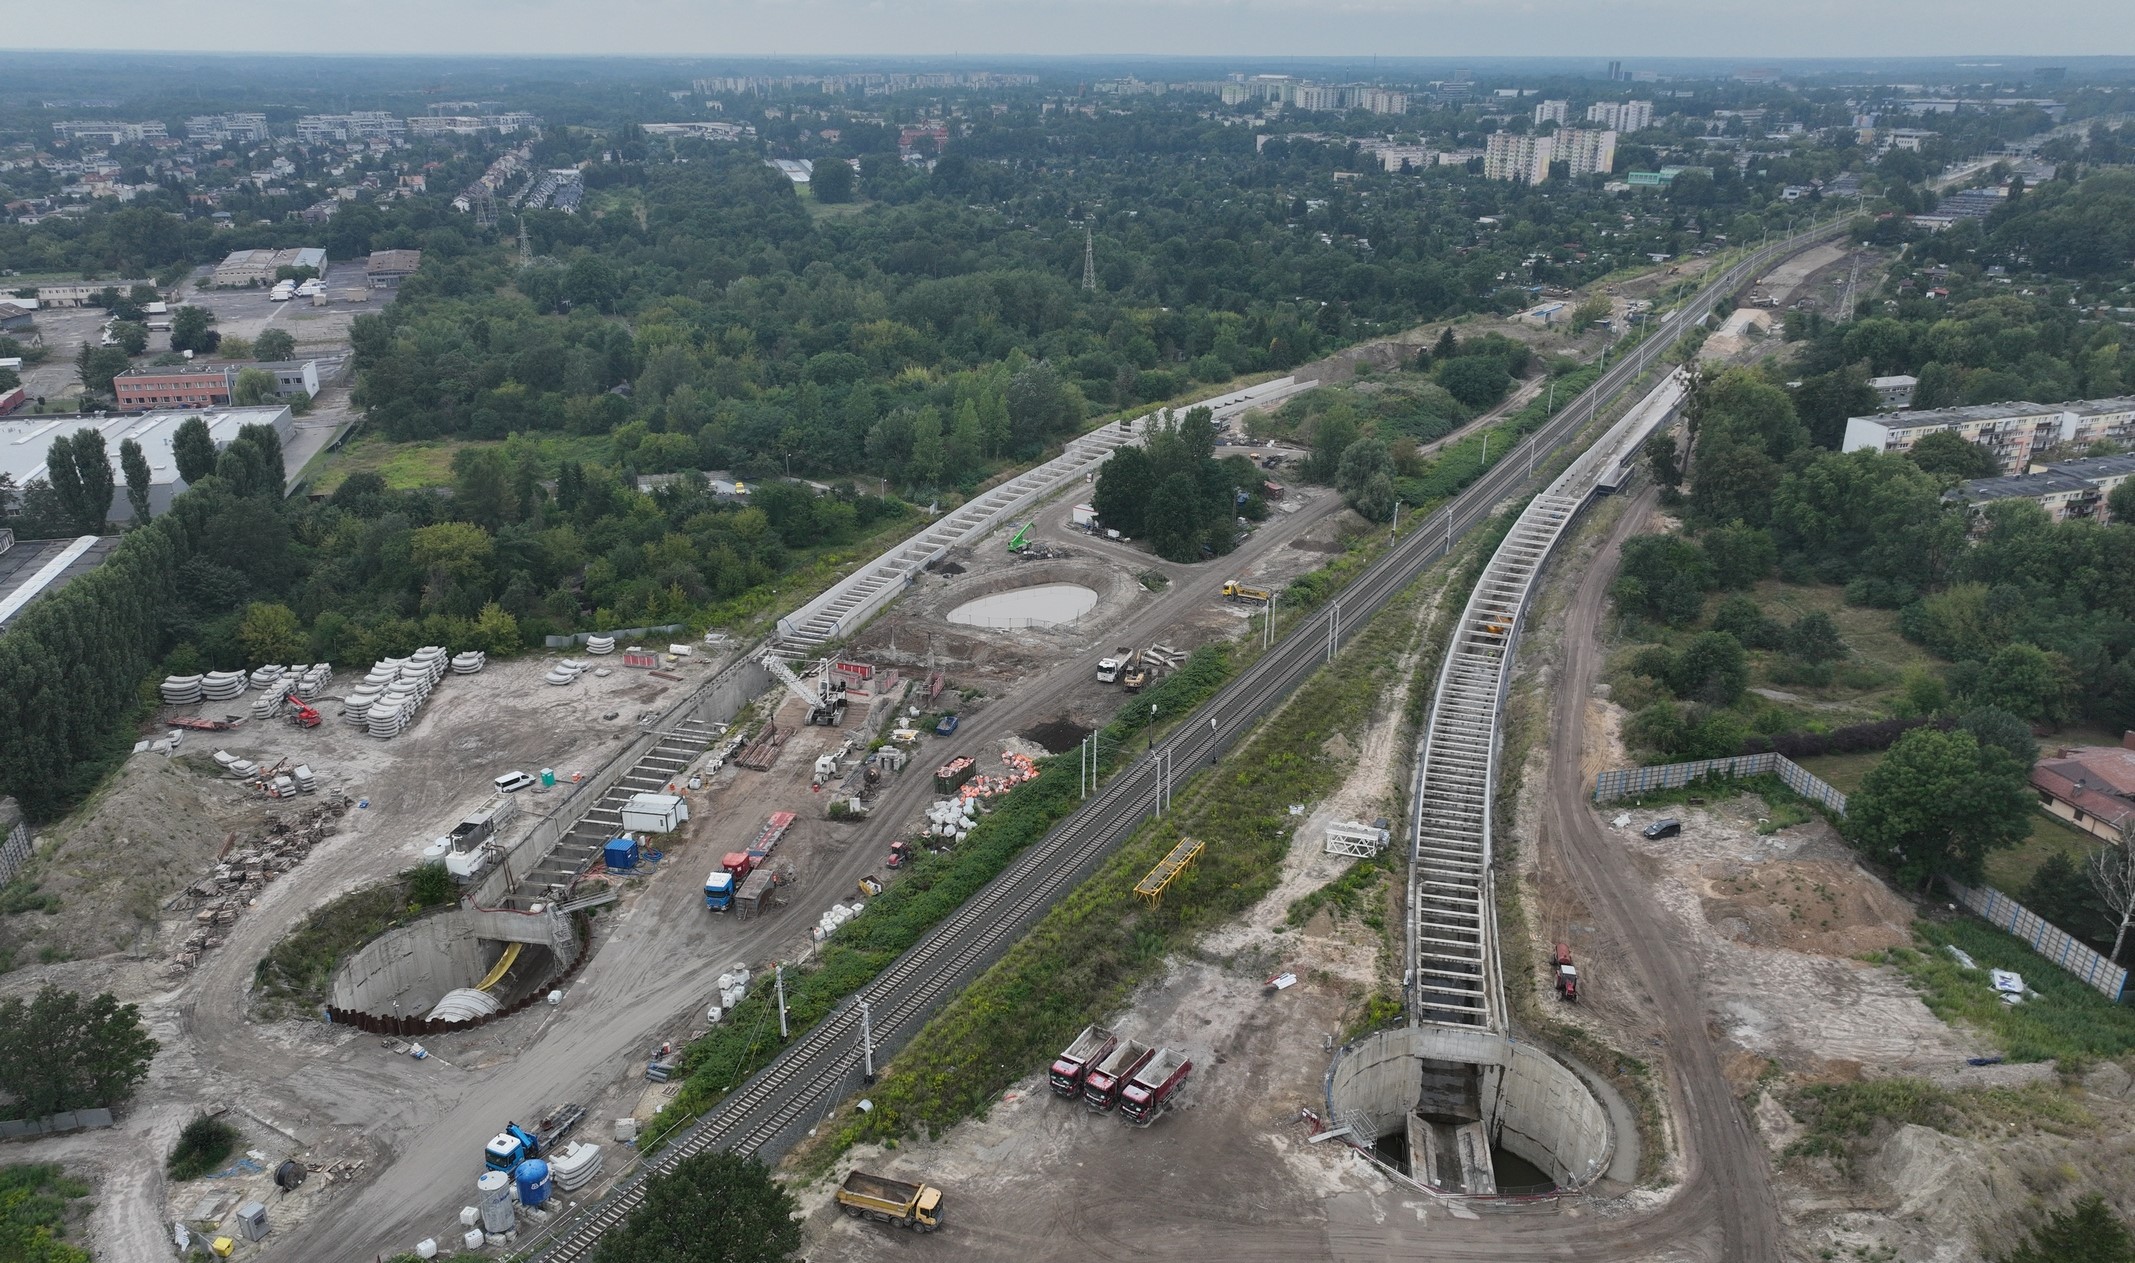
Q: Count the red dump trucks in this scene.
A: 3